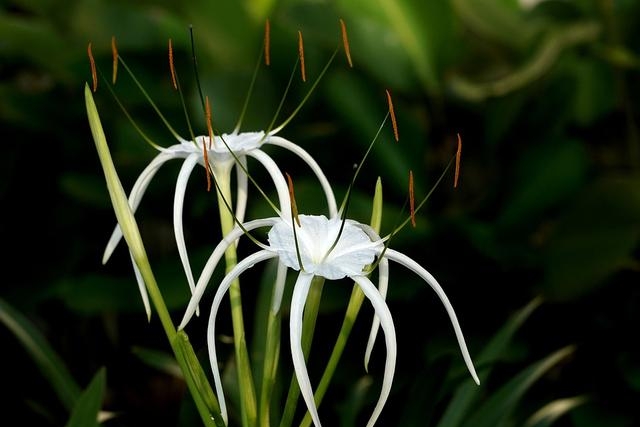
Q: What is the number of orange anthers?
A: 12